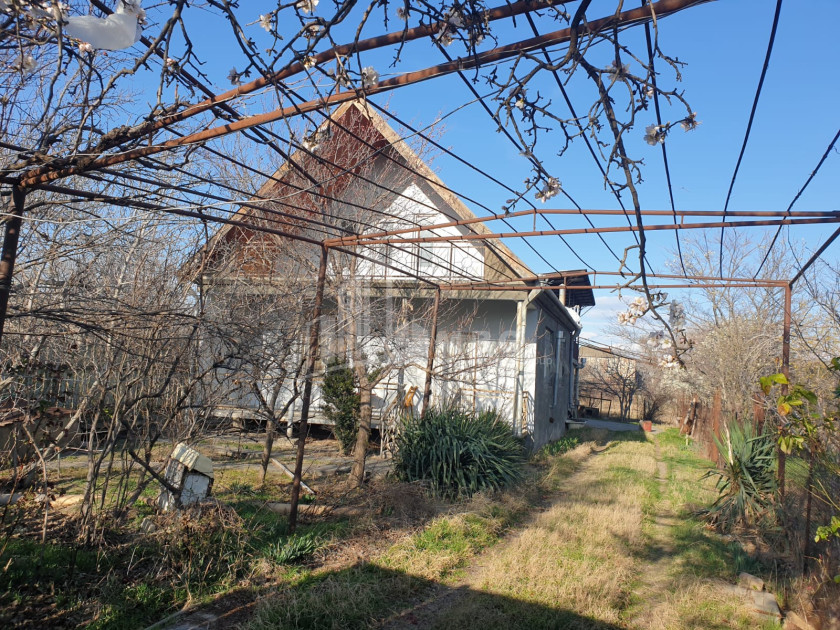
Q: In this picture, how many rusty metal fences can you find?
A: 1